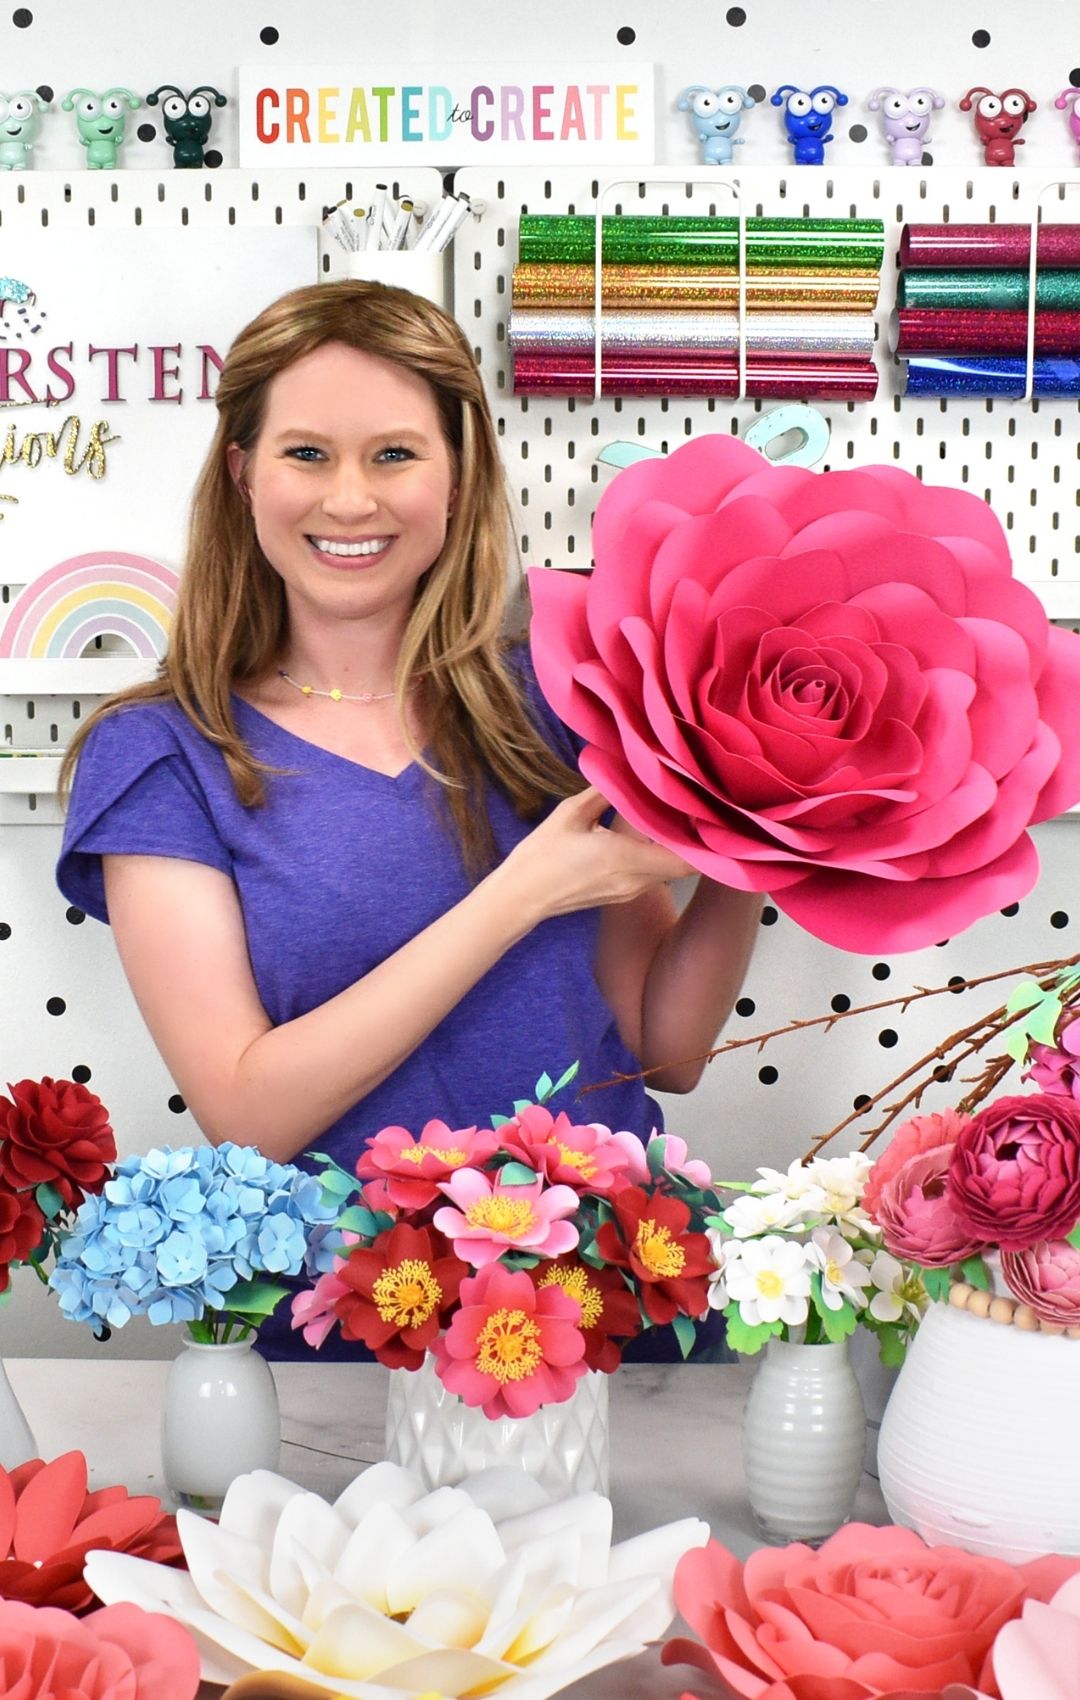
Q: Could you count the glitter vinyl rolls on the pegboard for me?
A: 8